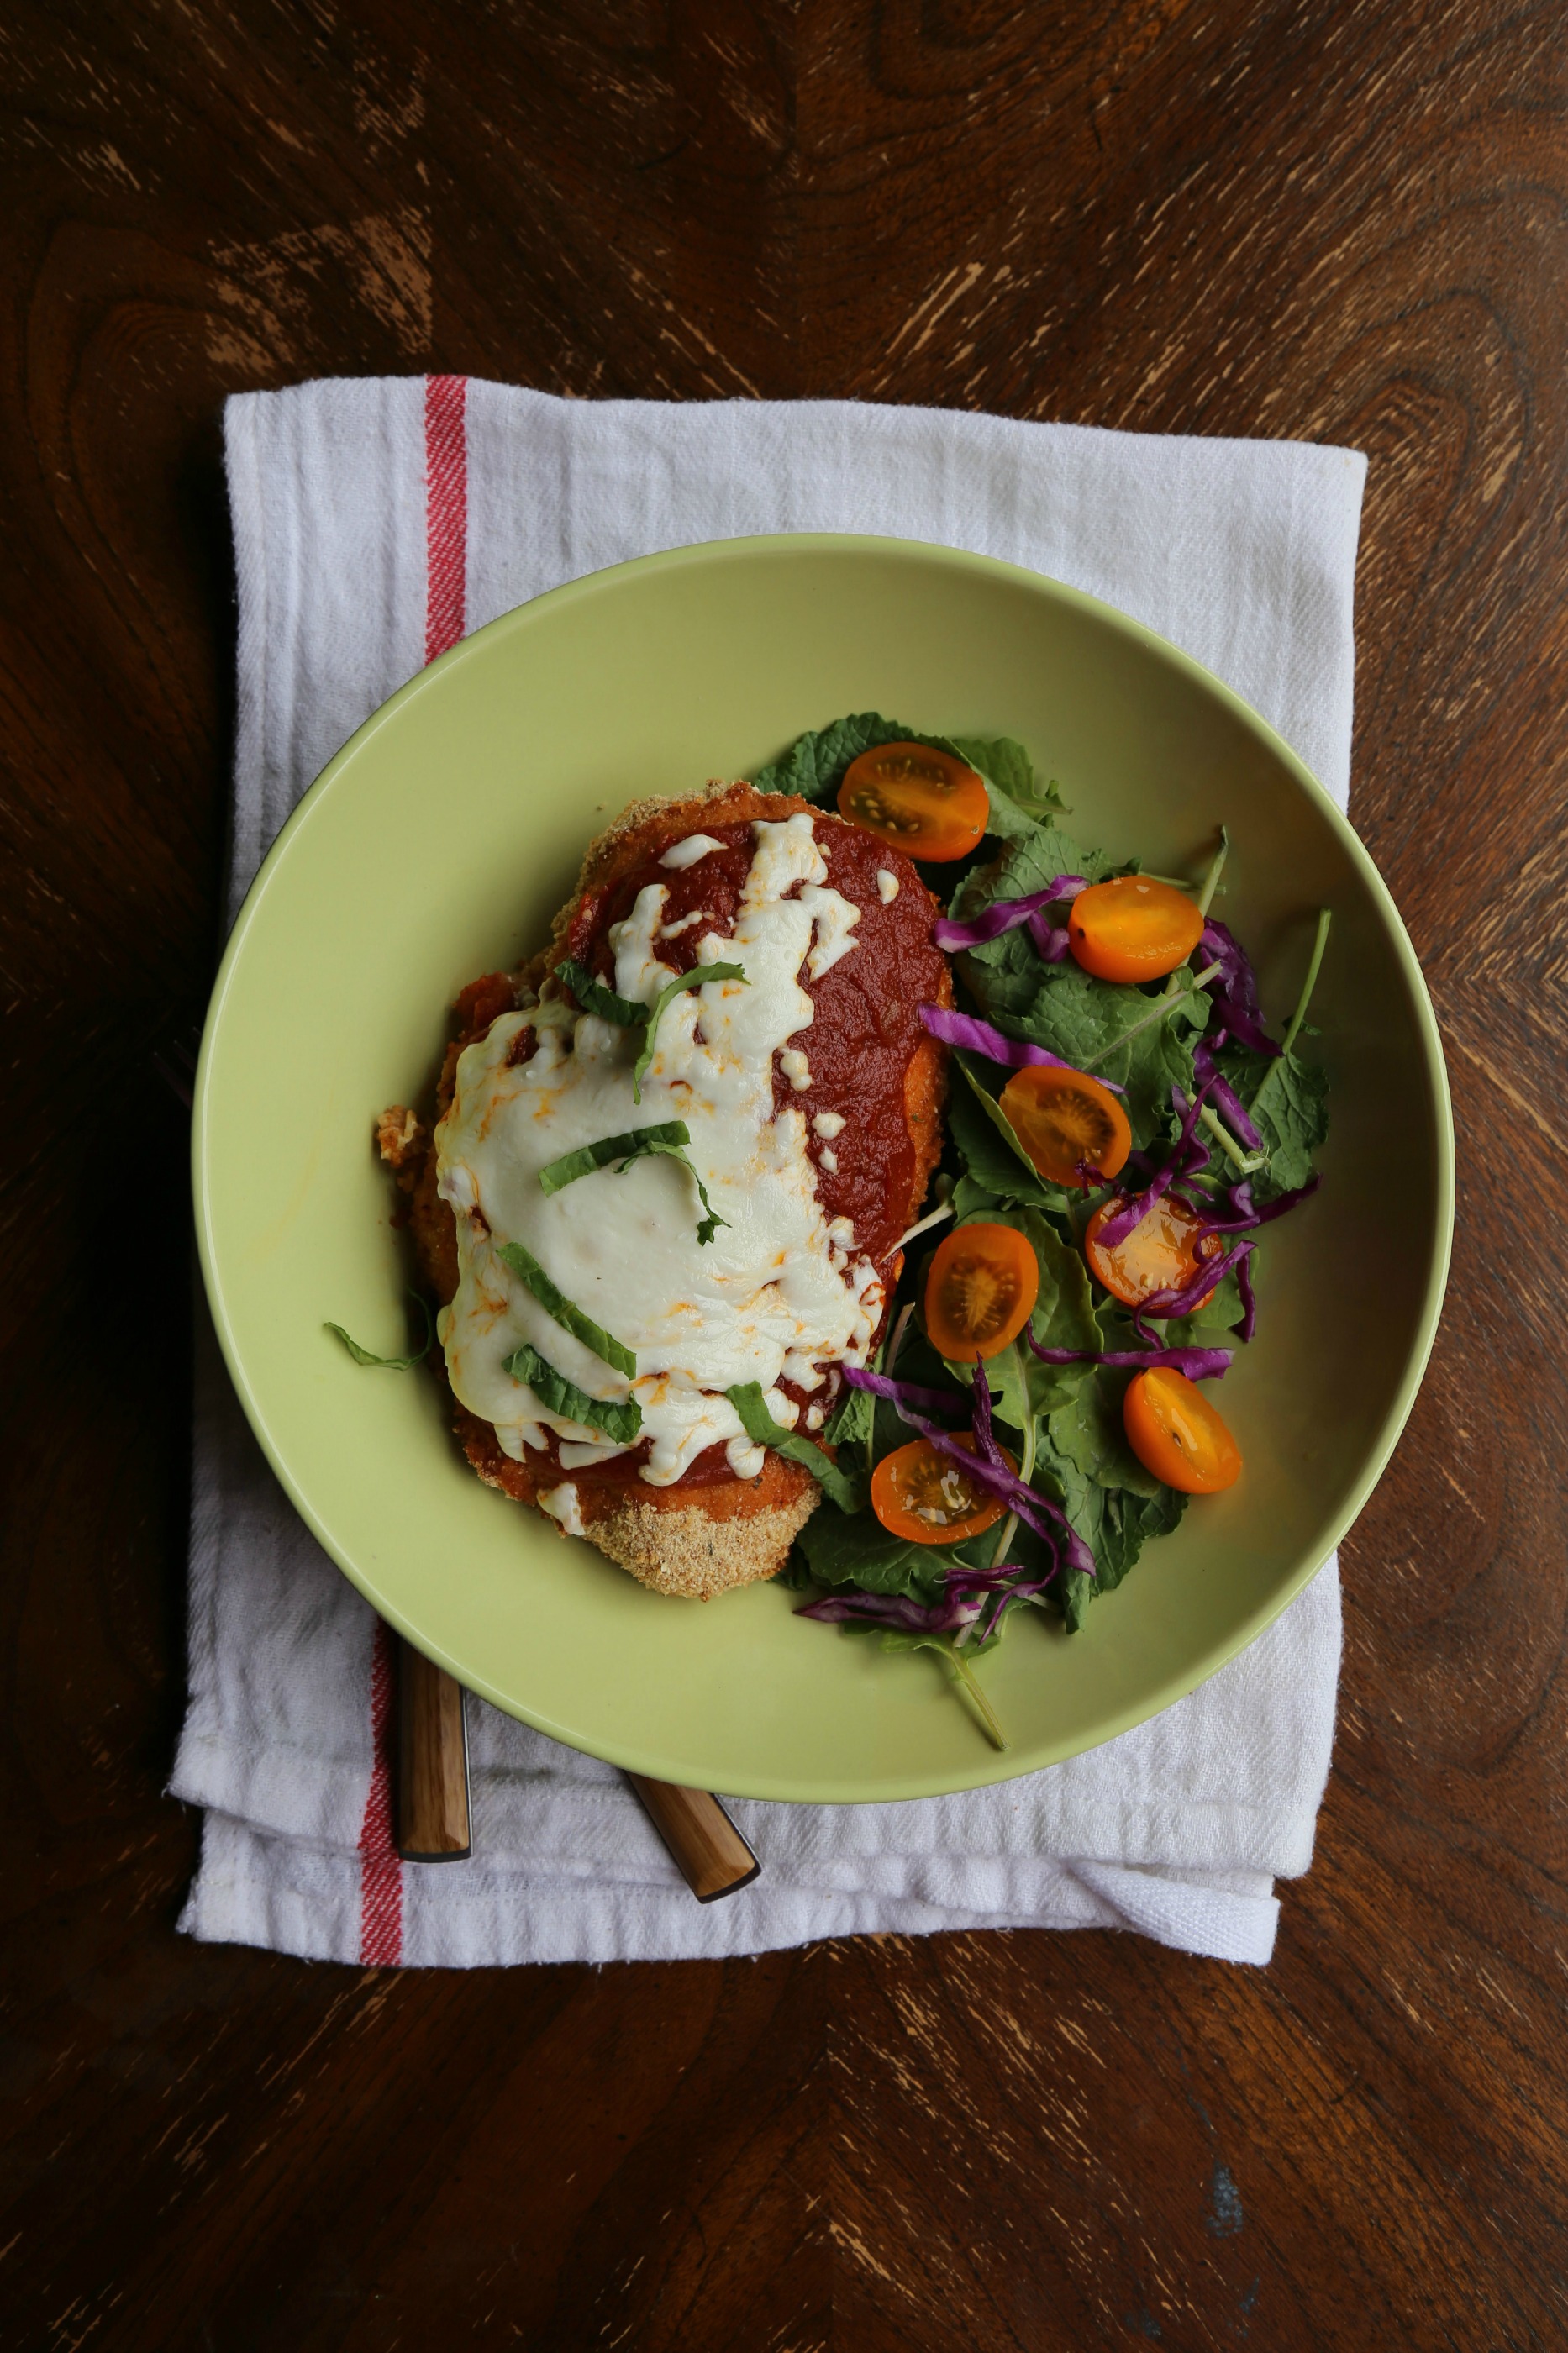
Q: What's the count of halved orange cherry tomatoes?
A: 7